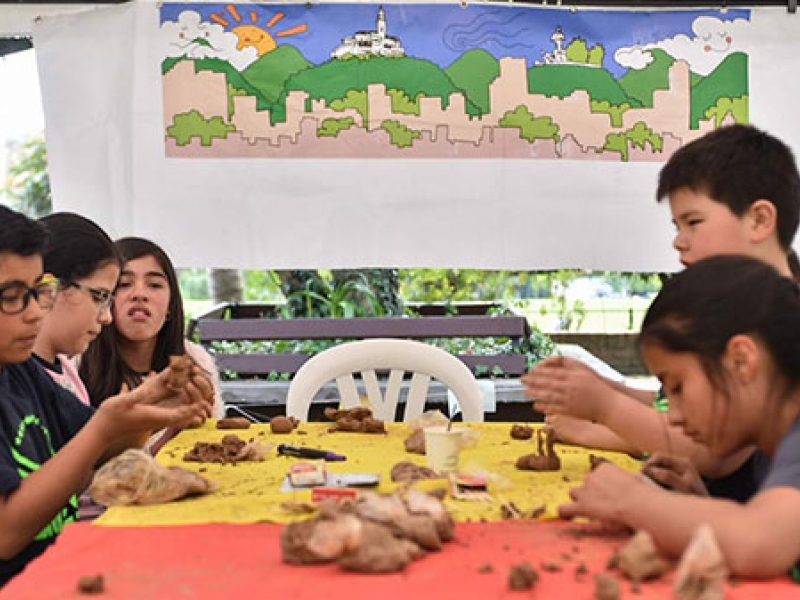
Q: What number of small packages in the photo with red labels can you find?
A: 3